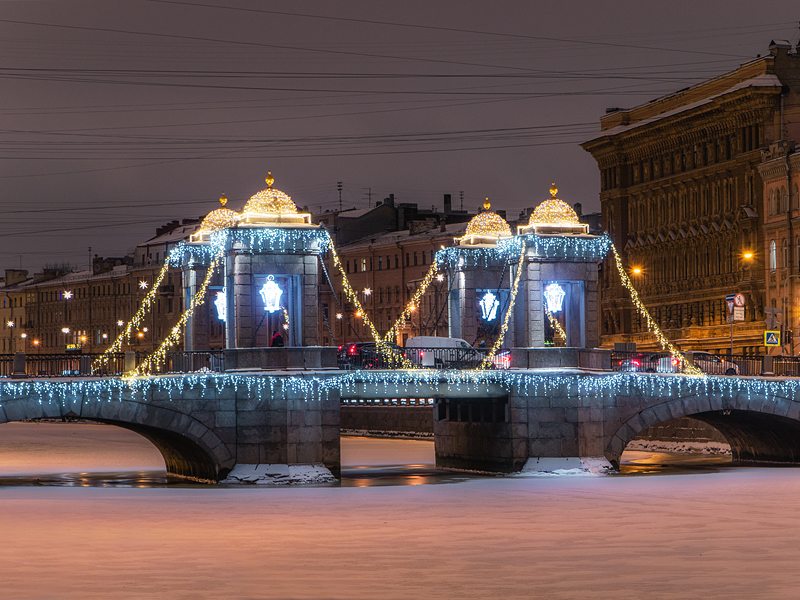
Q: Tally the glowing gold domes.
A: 4